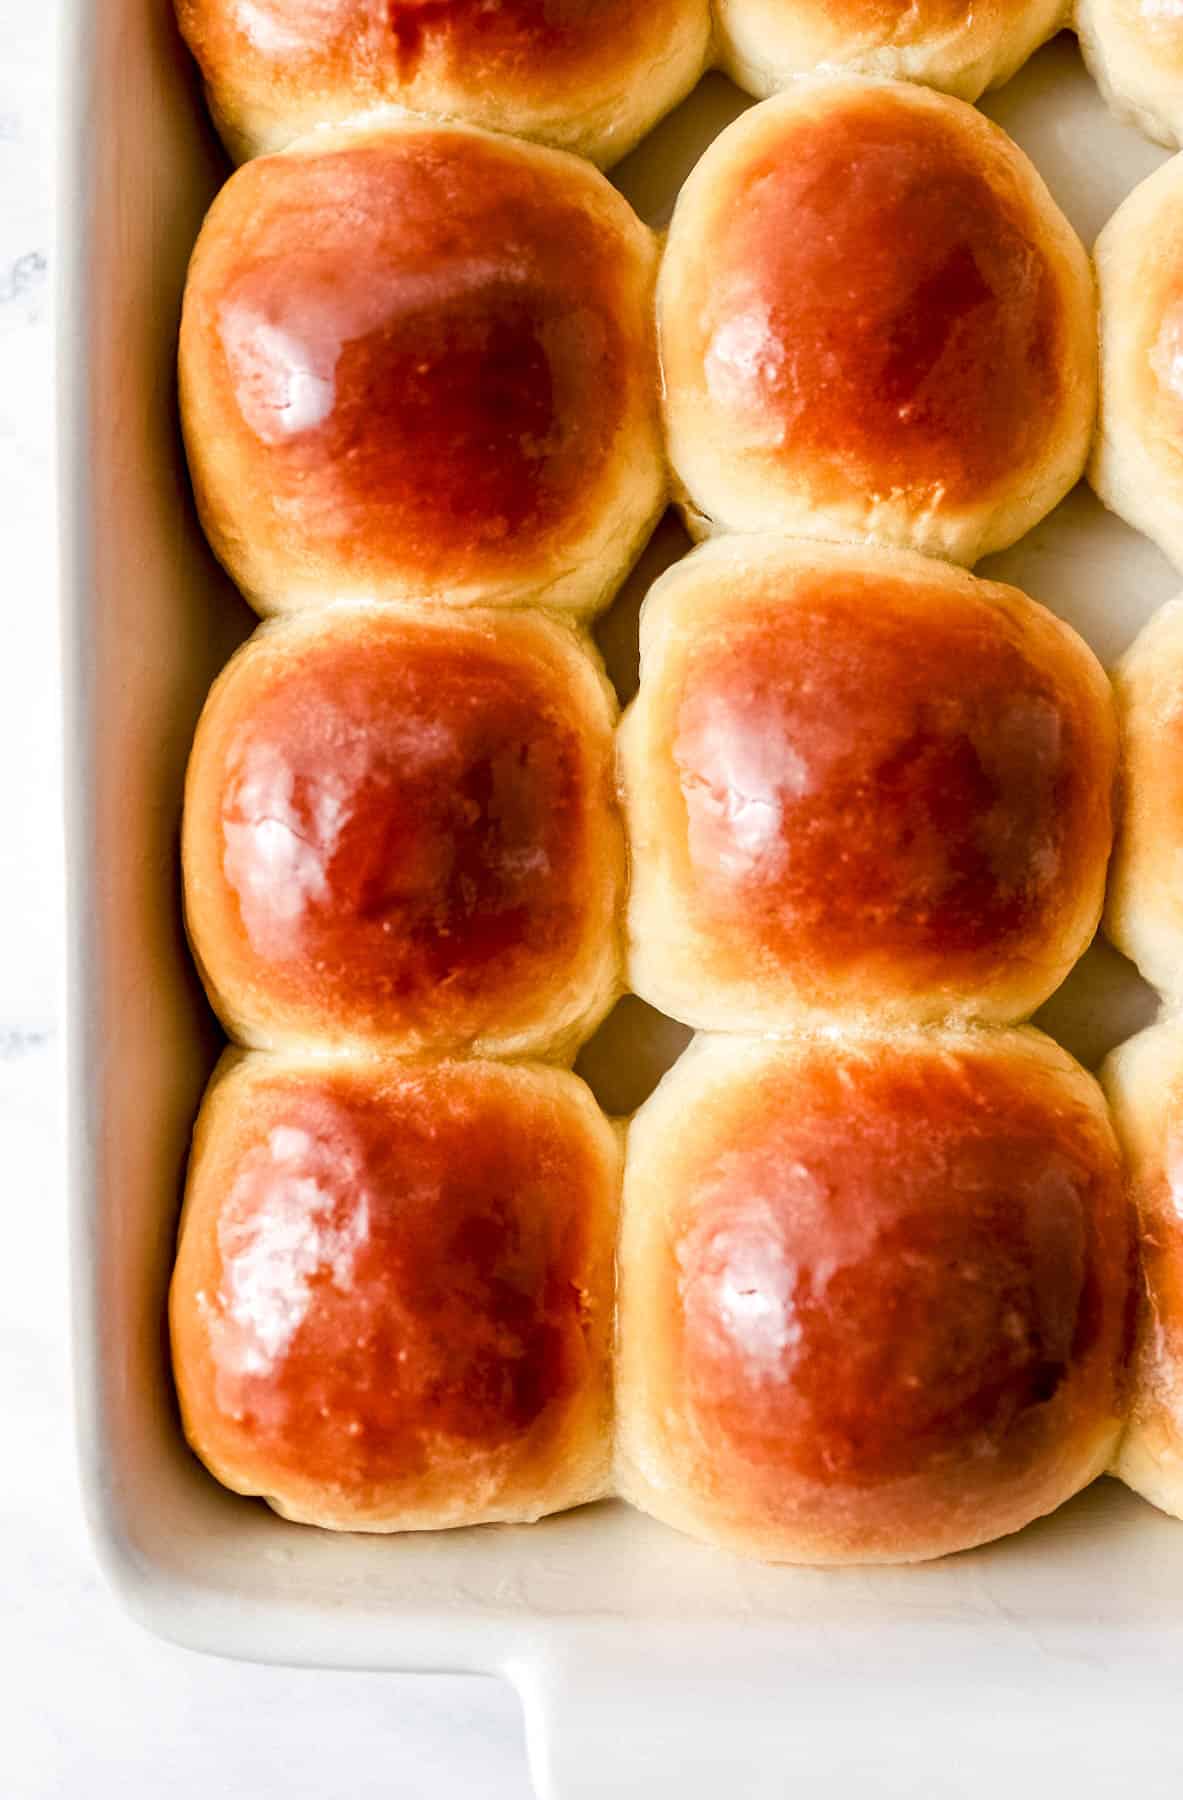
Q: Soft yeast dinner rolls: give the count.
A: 12